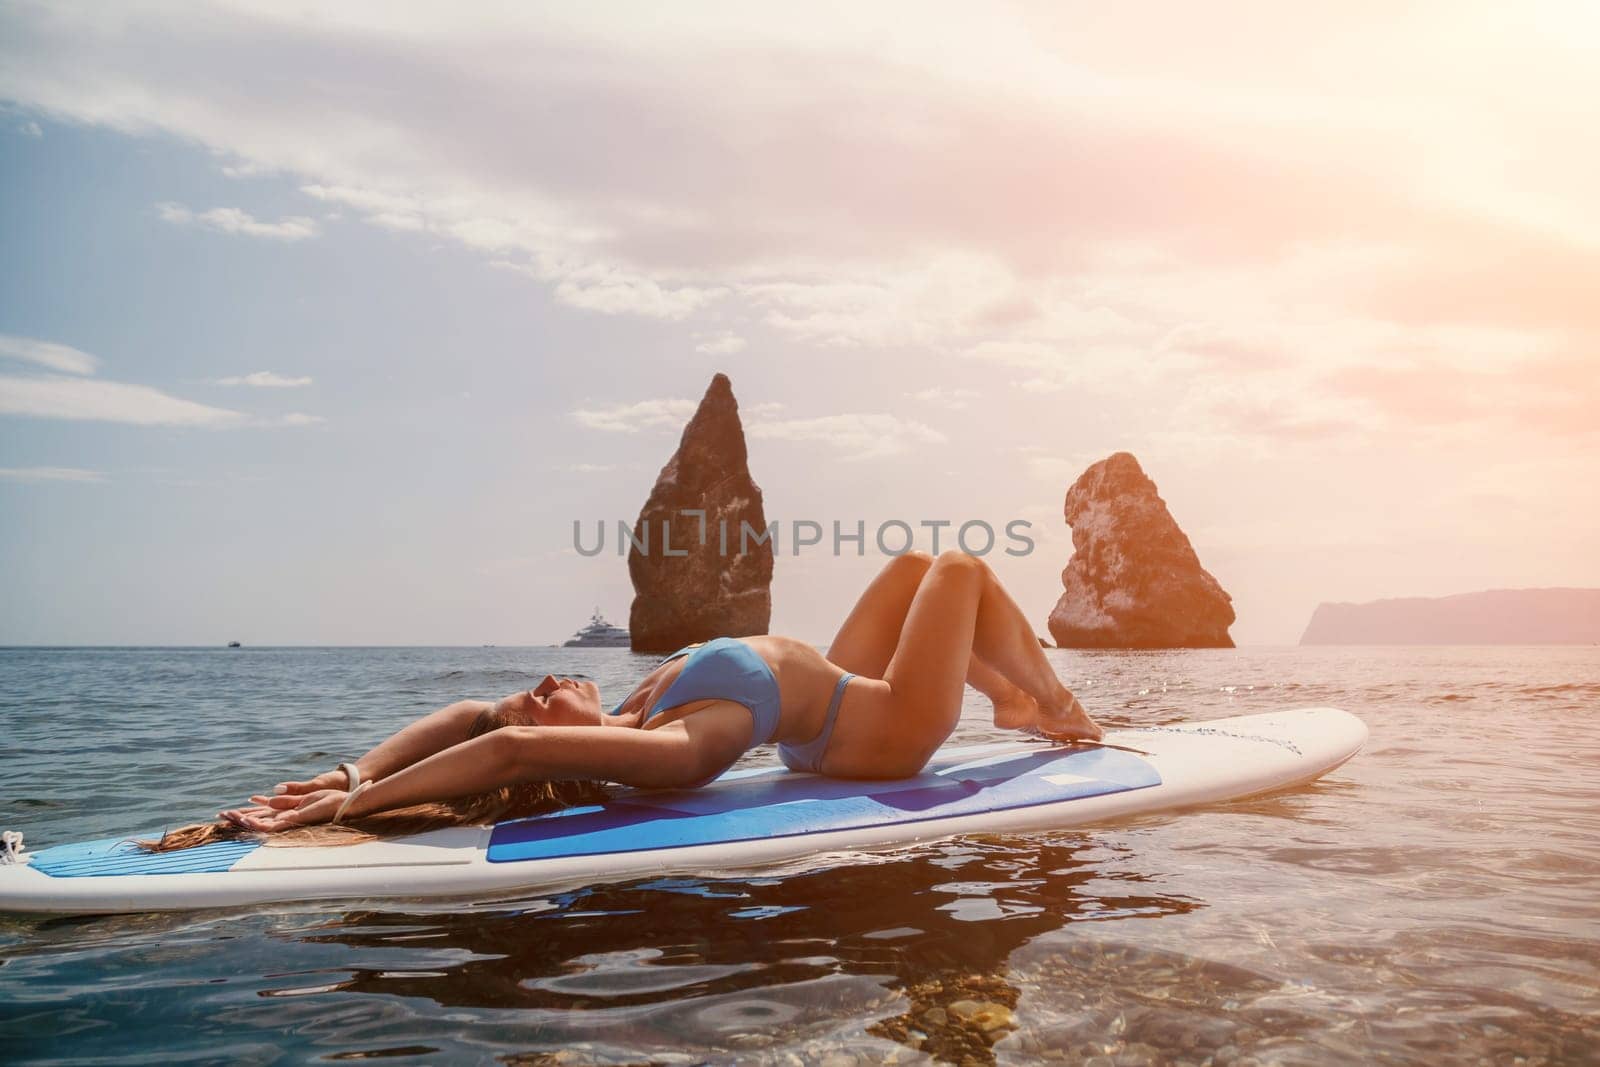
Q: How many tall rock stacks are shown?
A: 2